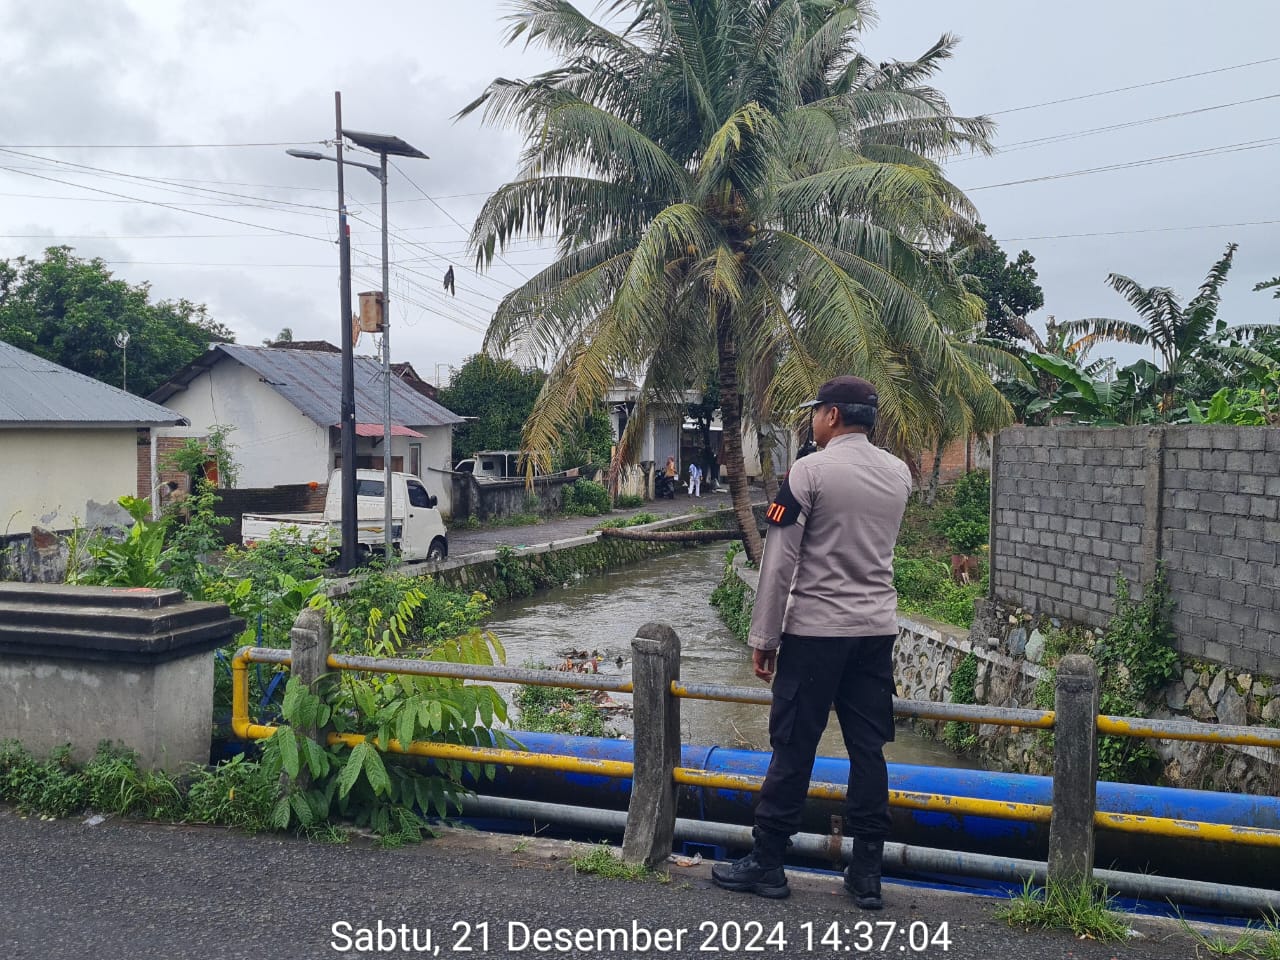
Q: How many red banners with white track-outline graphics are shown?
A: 0